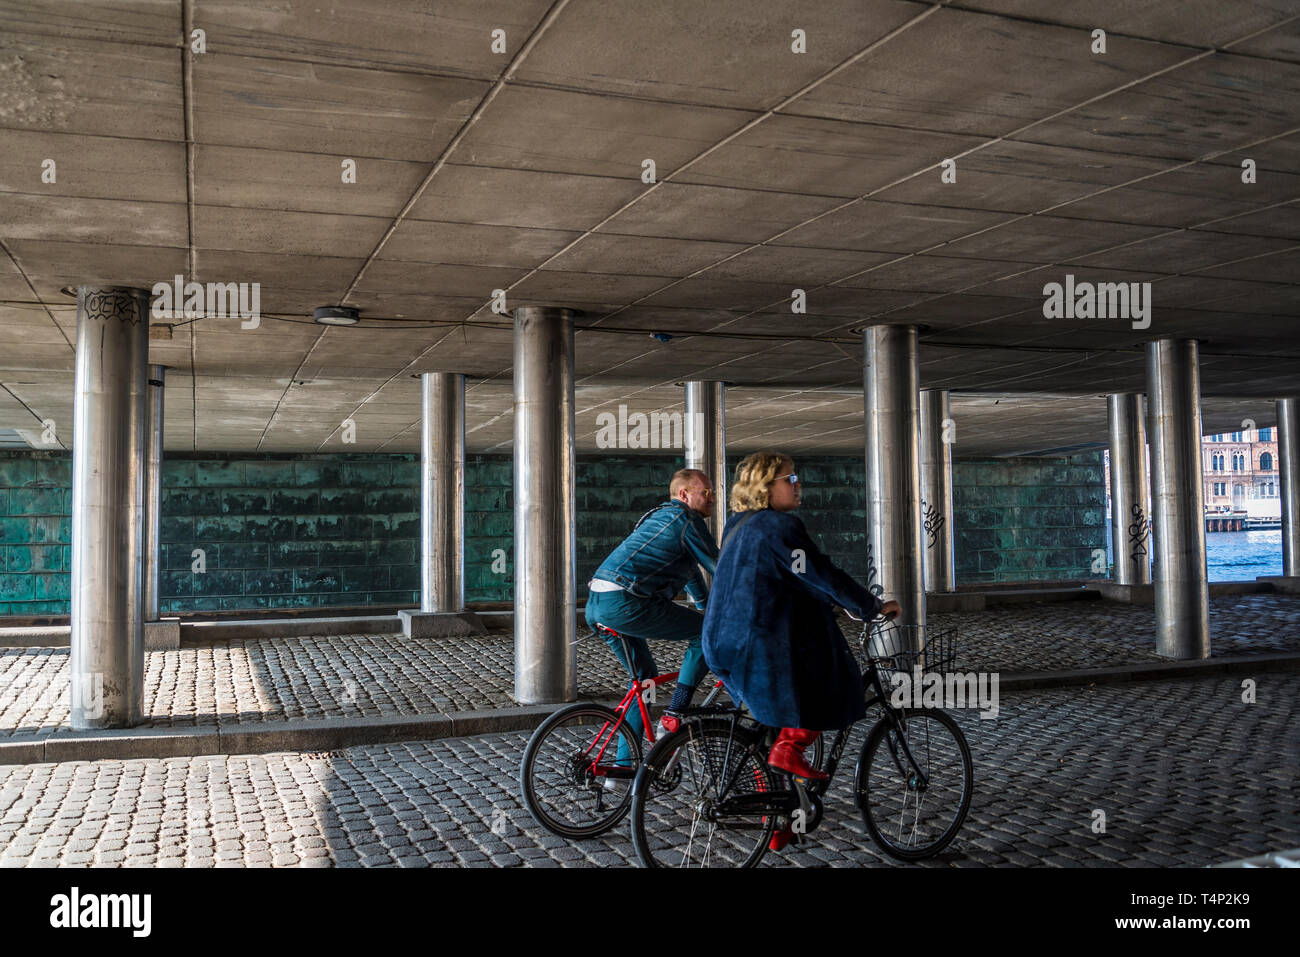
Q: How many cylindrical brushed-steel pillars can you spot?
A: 10